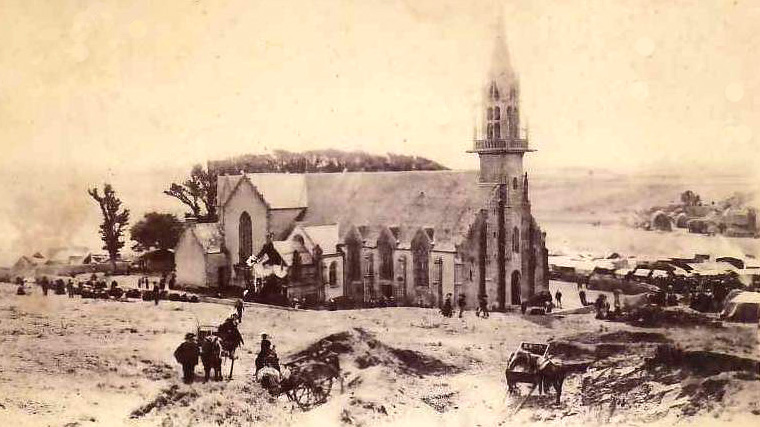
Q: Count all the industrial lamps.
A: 0